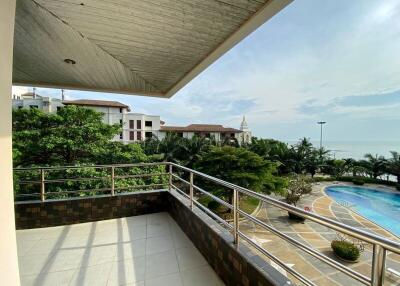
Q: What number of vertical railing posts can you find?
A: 6